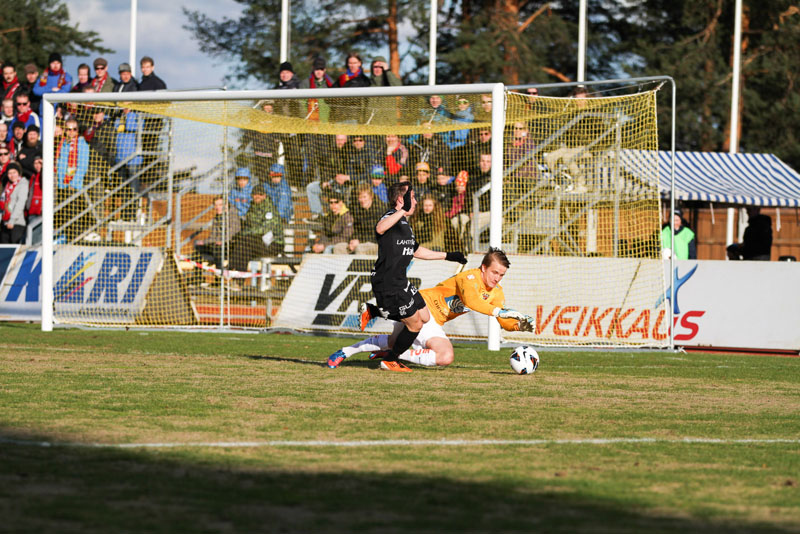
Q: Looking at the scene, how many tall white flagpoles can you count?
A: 5